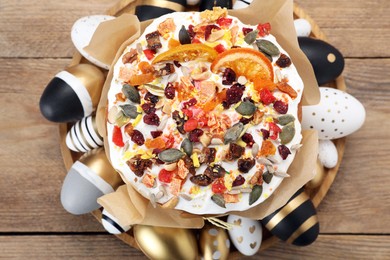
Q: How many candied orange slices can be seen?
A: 2